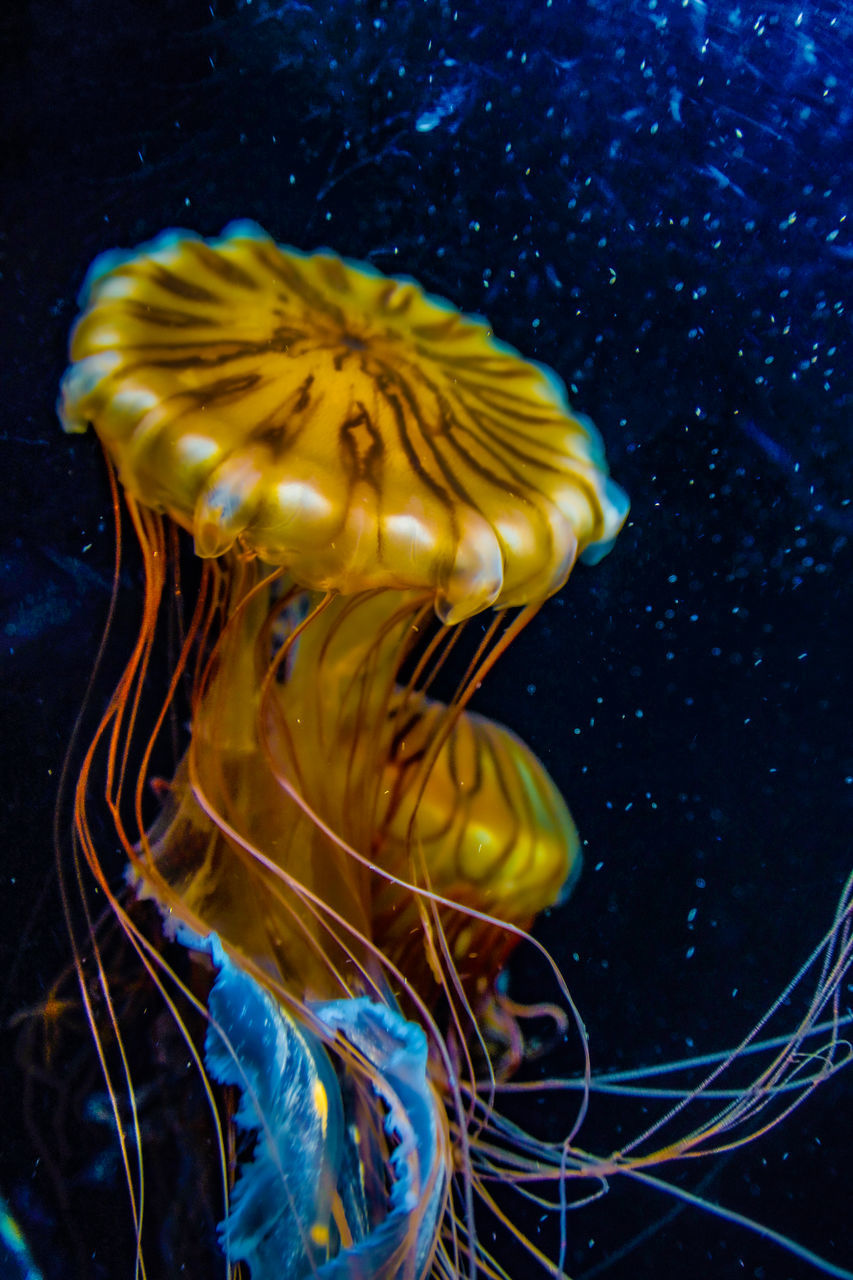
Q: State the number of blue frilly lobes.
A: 2